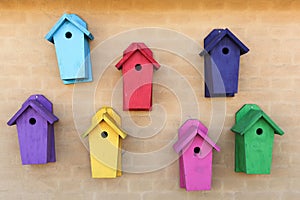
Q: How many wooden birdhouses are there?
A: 7